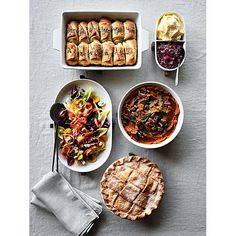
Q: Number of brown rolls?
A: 12